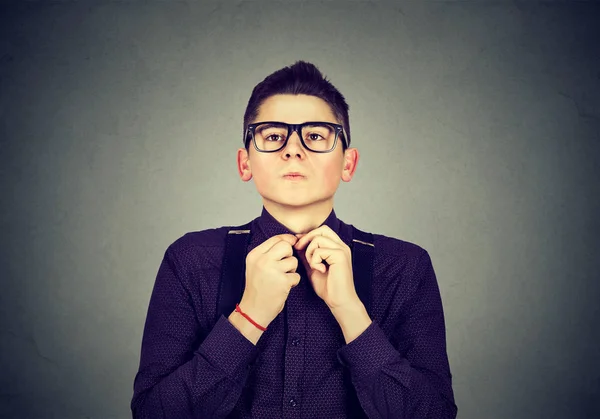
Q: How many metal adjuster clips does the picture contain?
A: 2